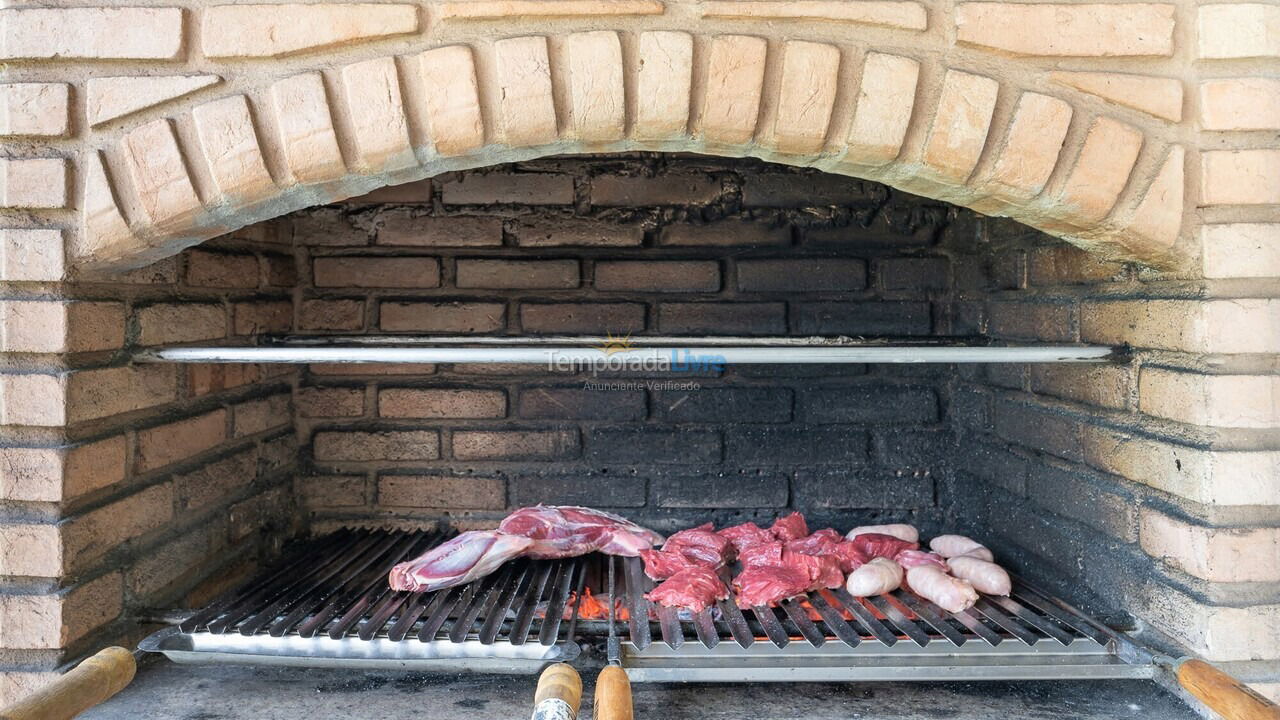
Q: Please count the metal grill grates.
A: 2